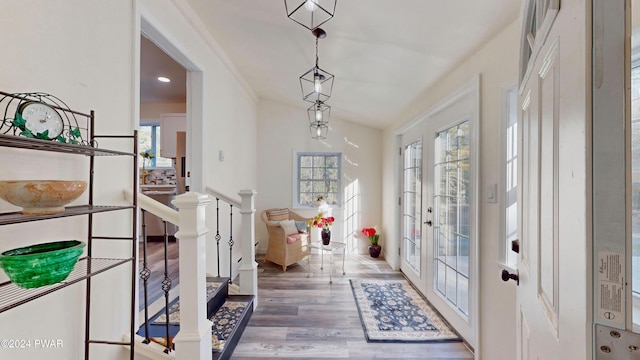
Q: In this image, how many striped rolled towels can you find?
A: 0